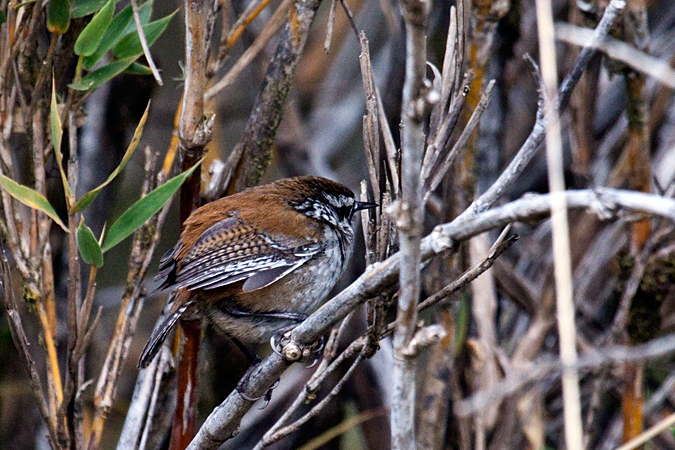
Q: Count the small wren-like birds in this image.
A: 1